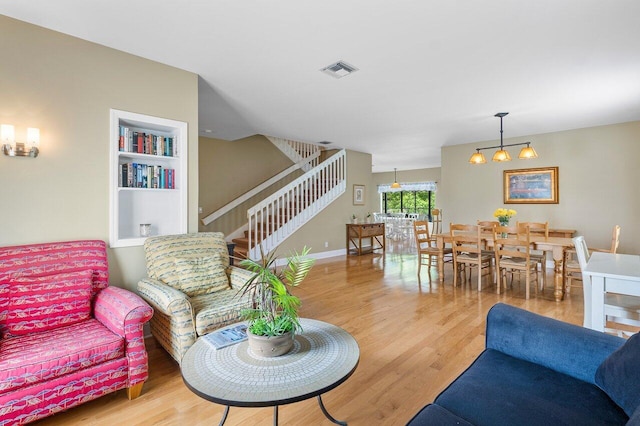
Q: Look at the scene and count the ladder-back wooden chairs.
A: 6